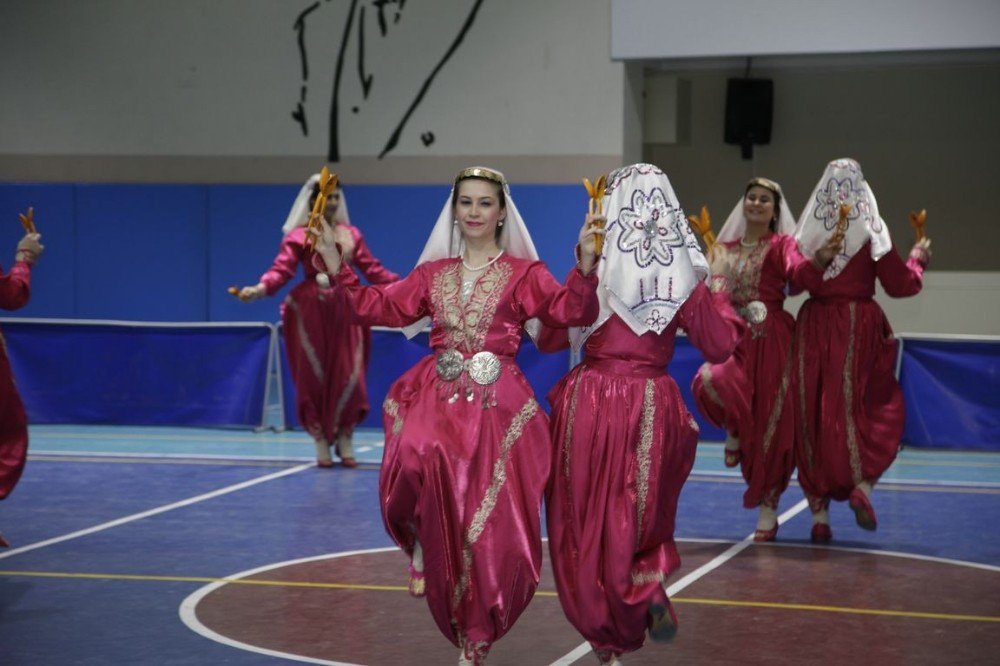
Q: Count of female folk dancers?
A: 6